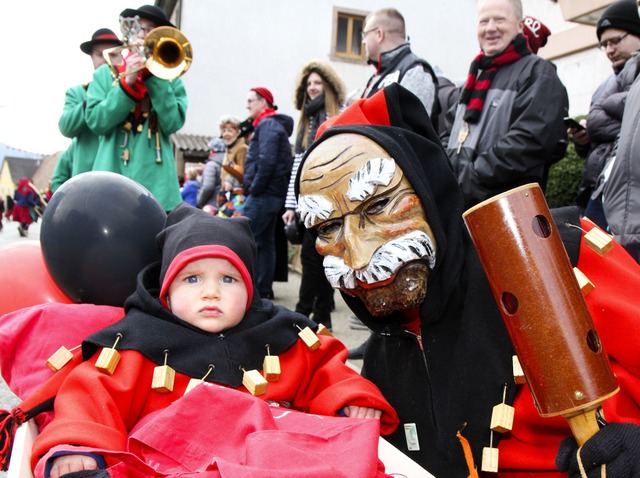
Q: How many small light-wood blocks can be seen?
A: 13